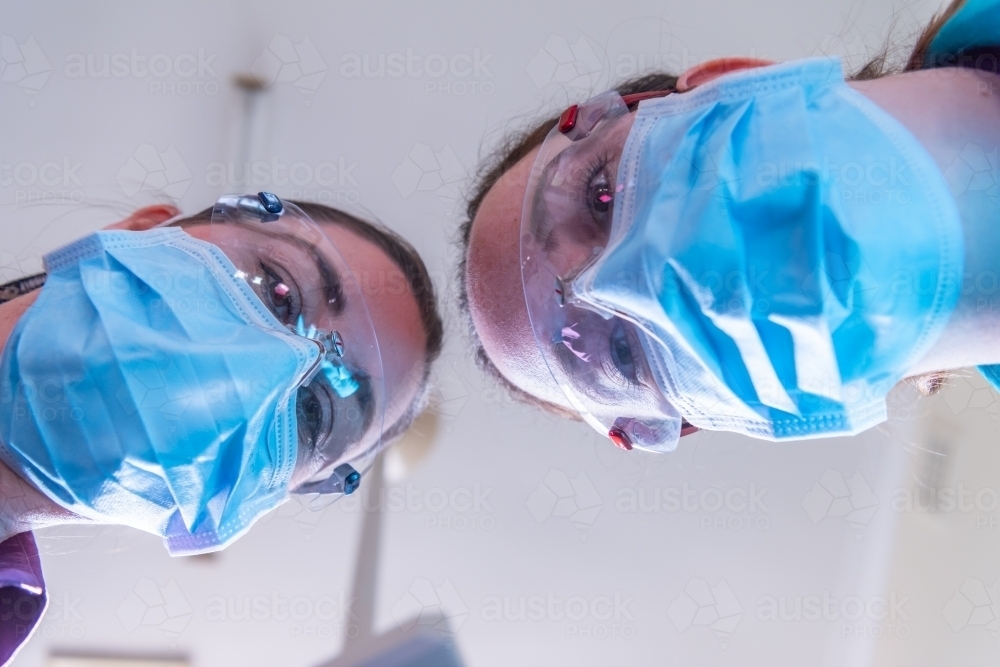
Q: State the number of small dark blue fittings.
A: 2